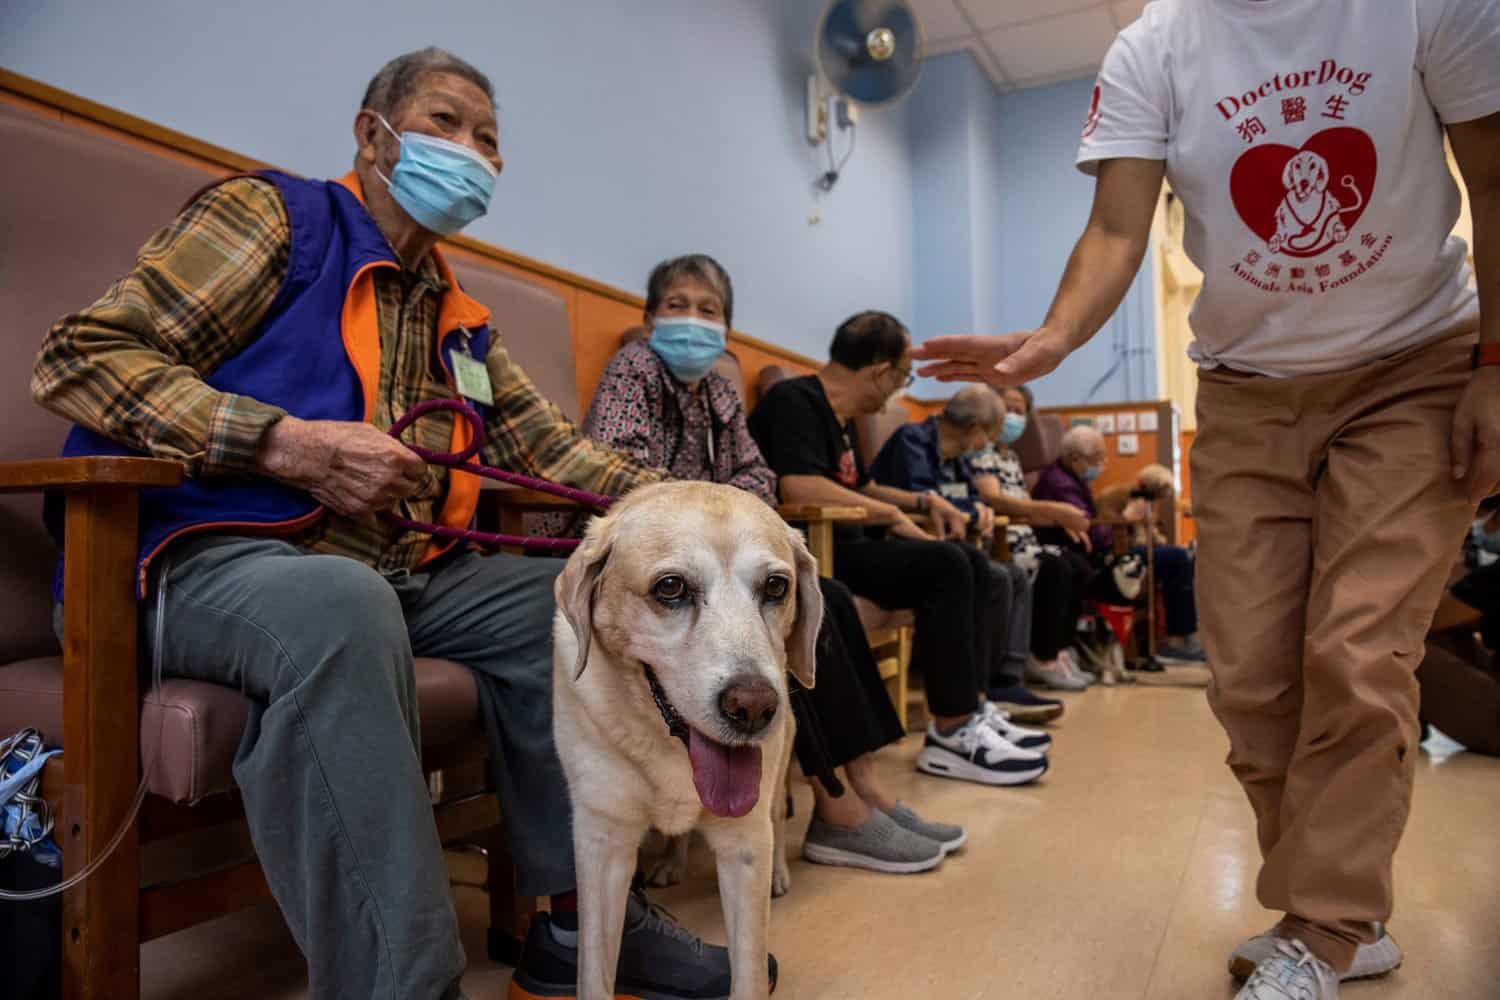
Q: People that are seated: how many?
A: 6